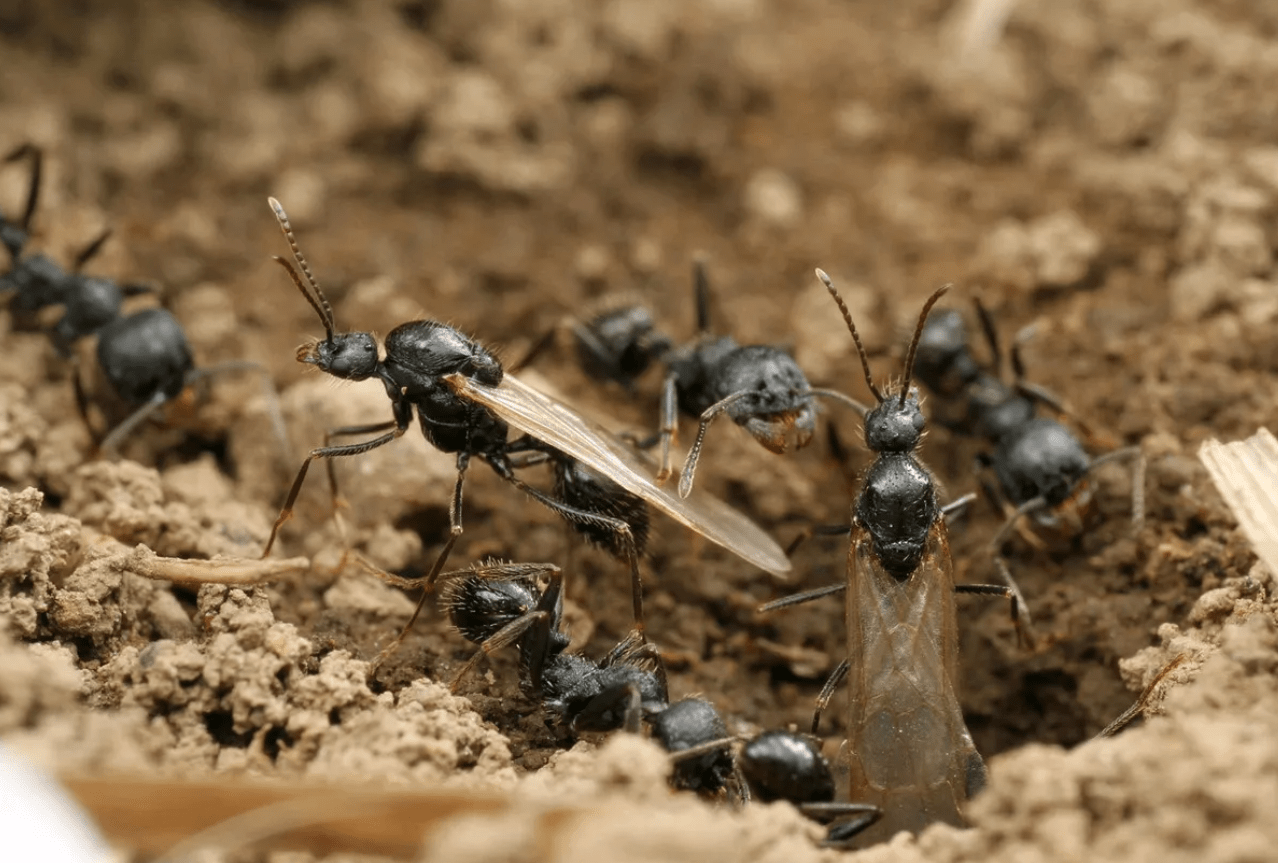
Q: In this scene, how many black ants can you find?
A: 7